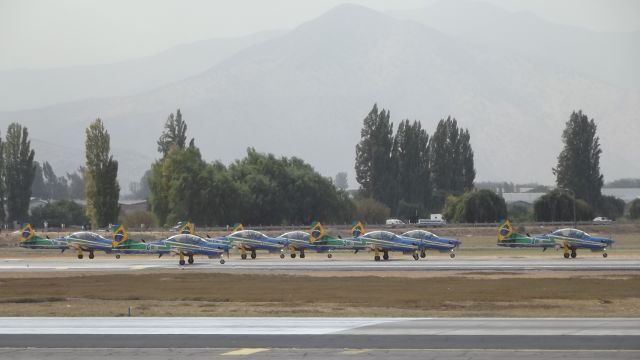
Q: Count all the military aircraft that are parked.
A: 7